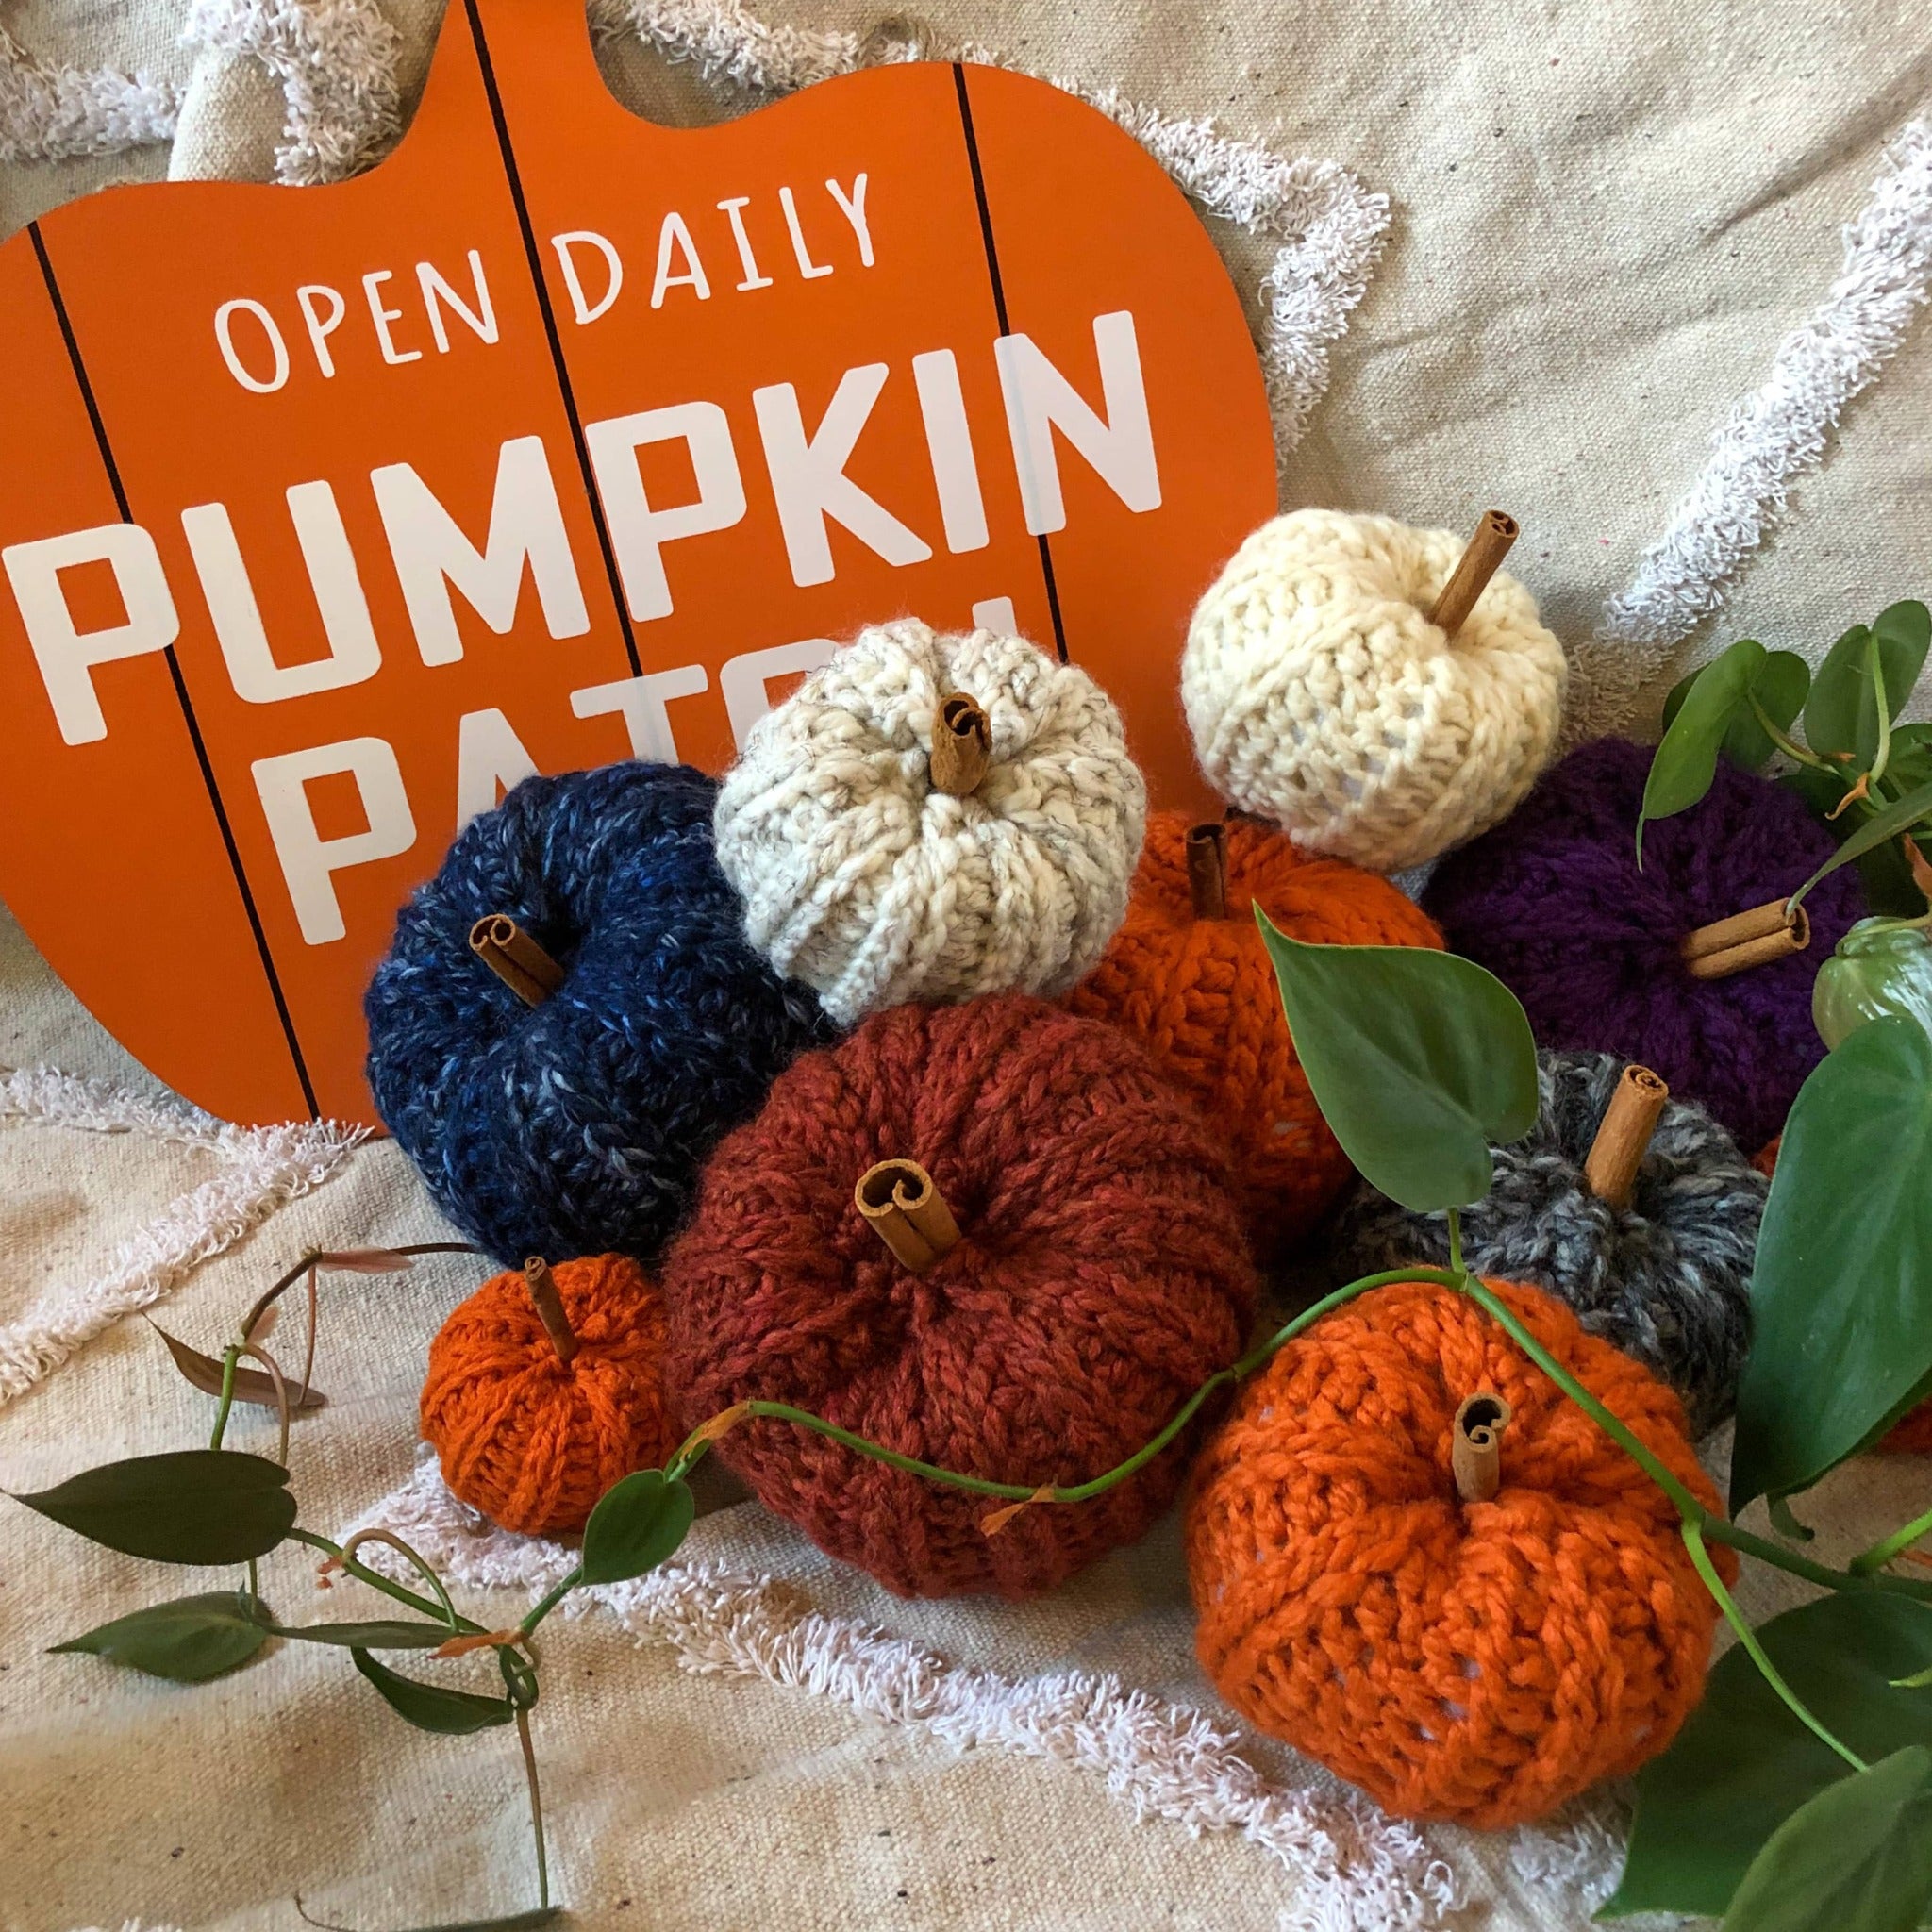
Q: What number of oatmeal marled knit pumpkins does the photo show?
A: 1